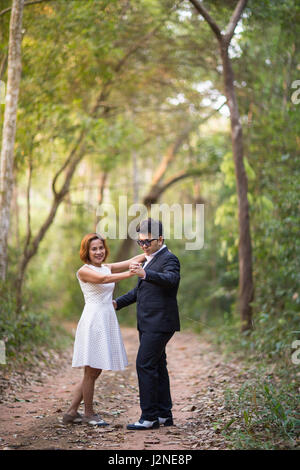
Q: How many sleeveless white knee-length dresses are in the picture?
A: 1